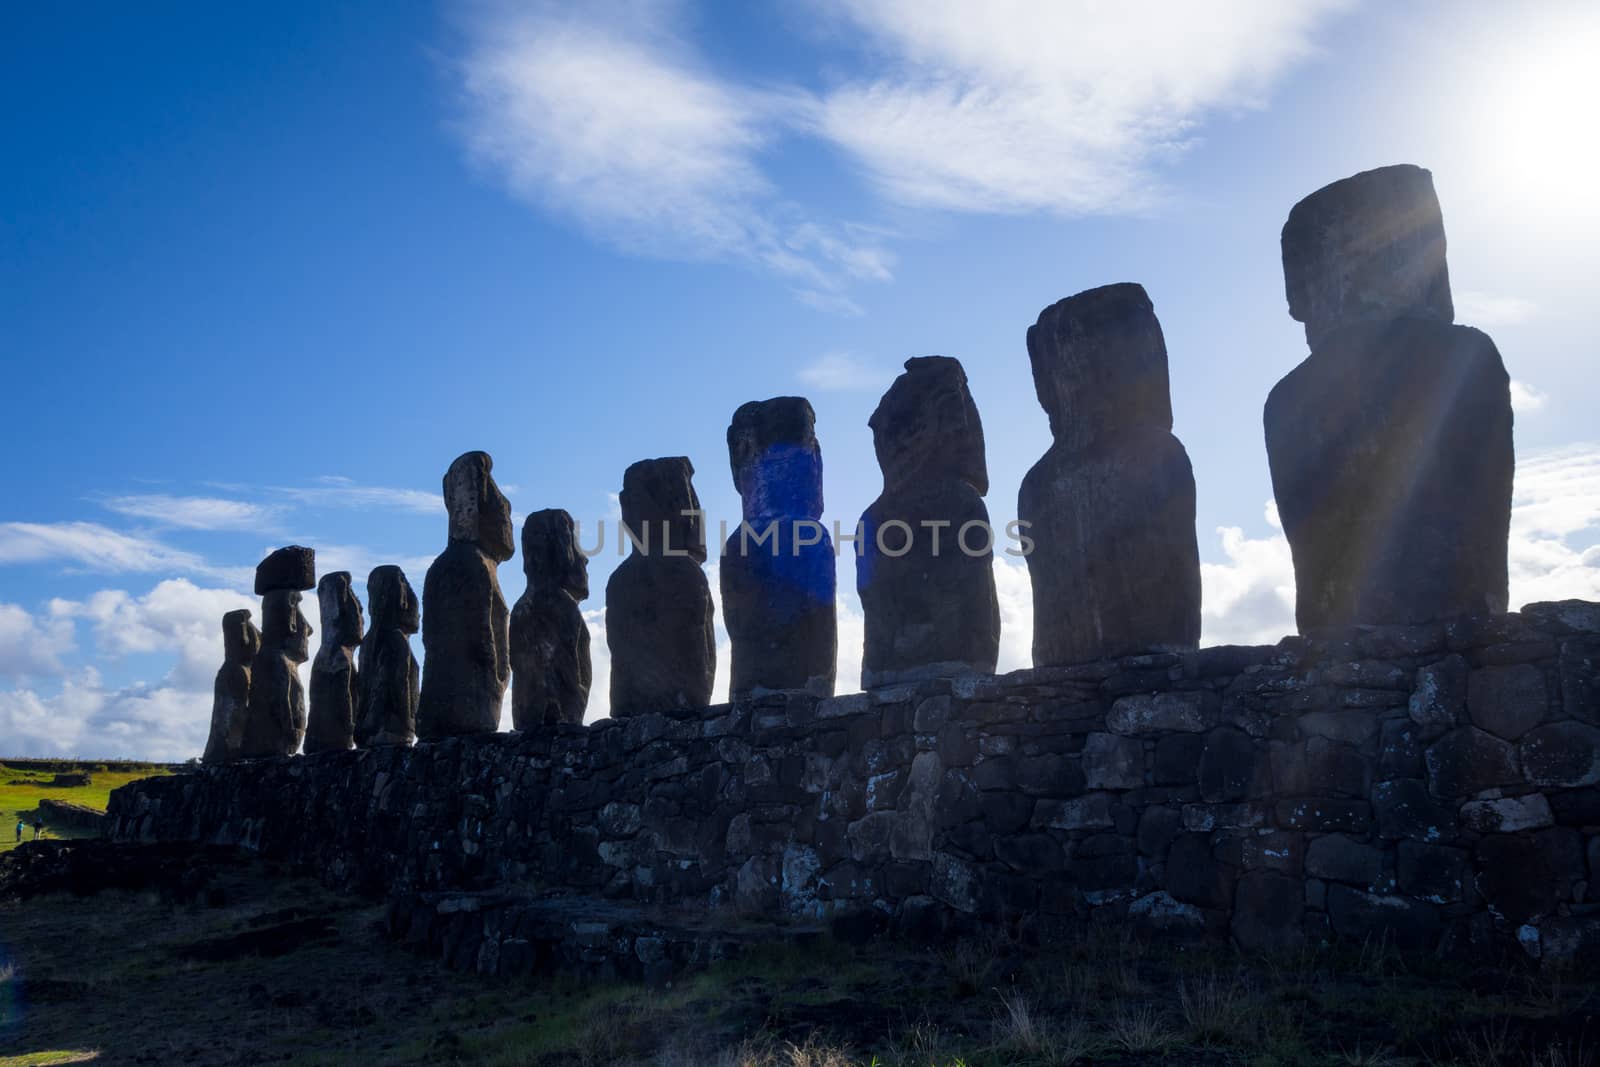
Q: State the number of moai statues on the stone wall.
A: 11